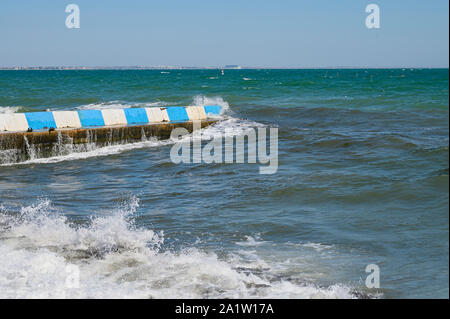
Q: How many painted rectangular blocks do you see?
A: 10